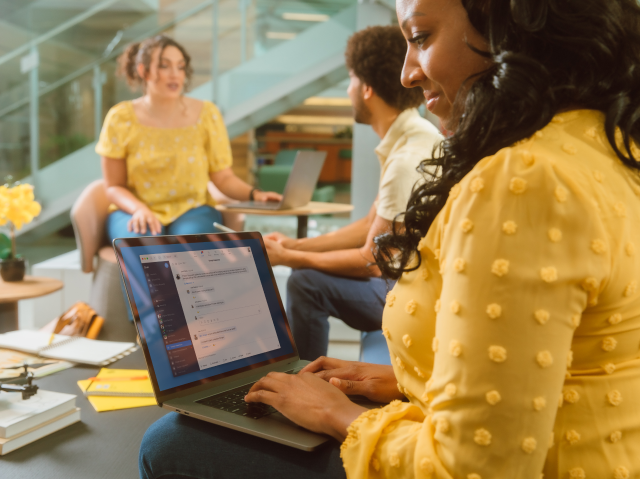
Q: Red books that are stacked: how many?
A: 0